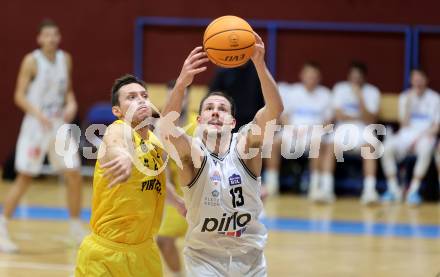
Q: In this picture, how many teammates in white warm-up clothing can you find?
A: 3